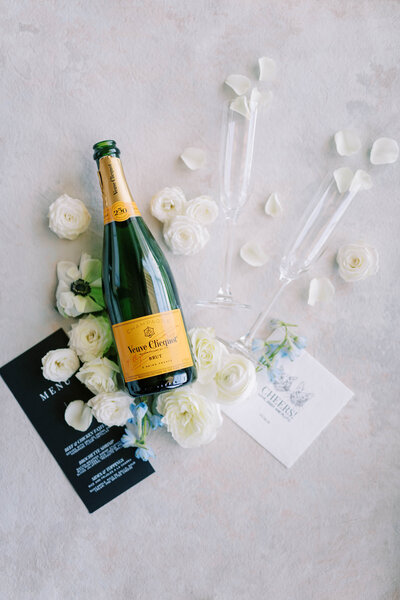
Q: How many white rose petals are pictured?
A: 13